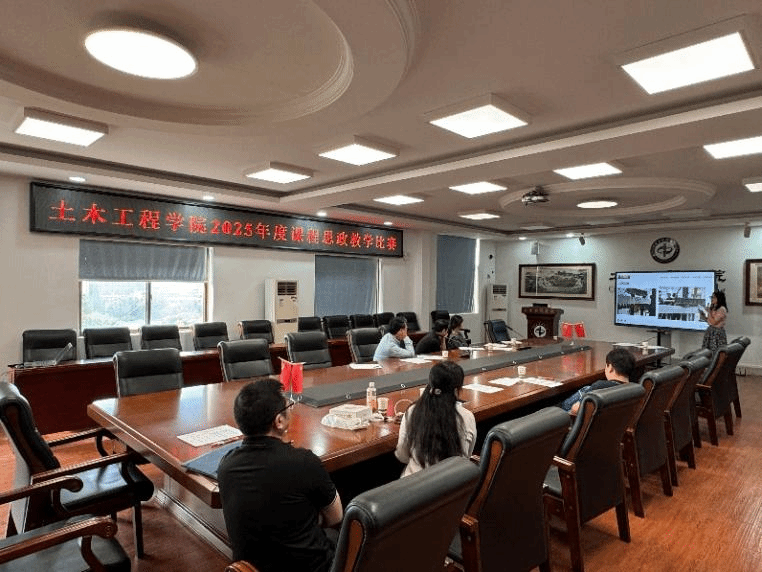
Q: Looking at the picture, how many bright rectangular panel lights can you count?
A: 11